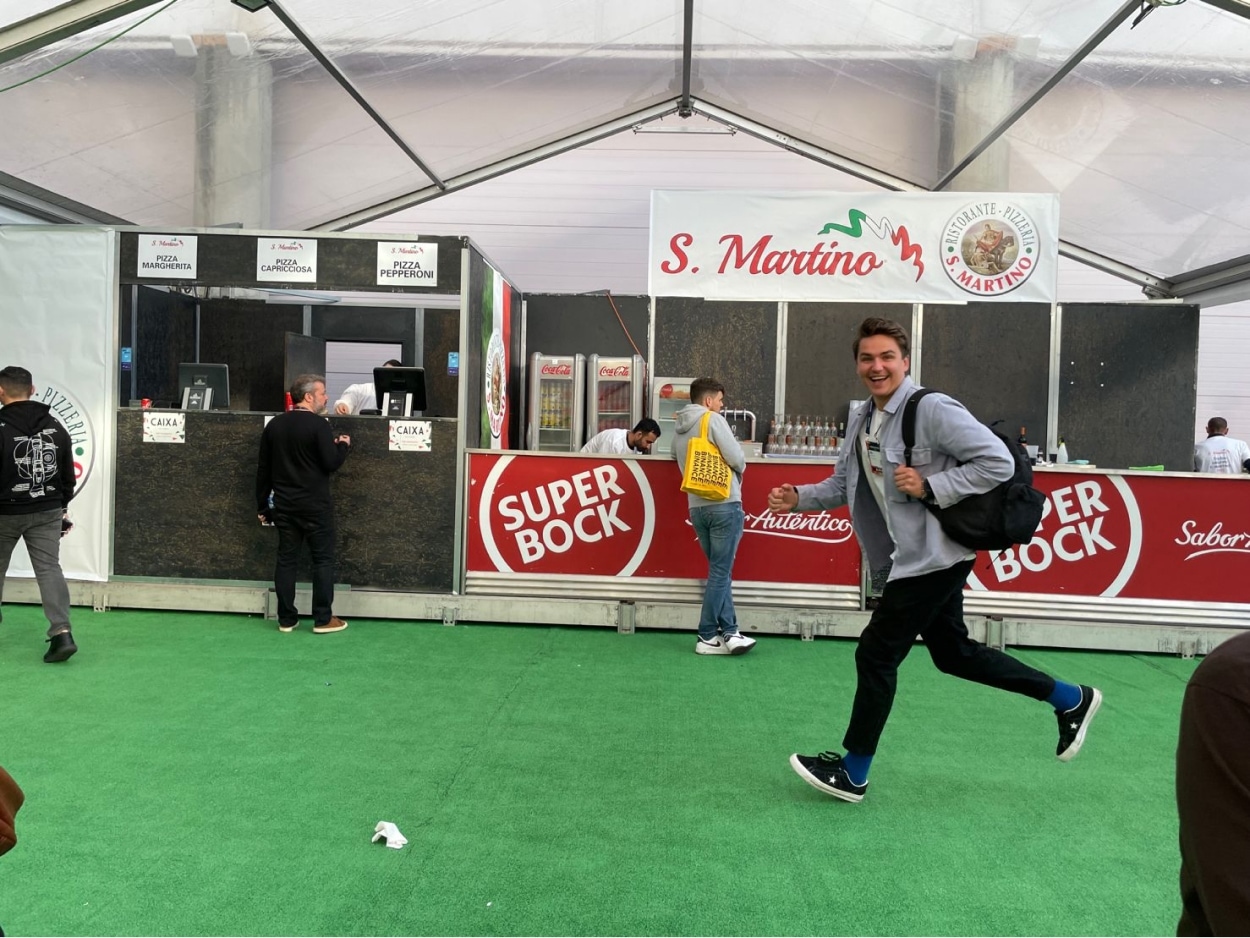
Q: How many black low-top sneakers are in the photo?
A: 2